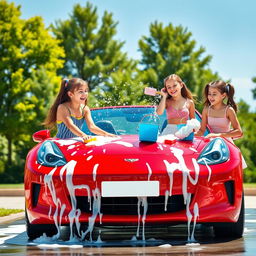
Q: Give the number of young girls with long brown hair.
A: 3